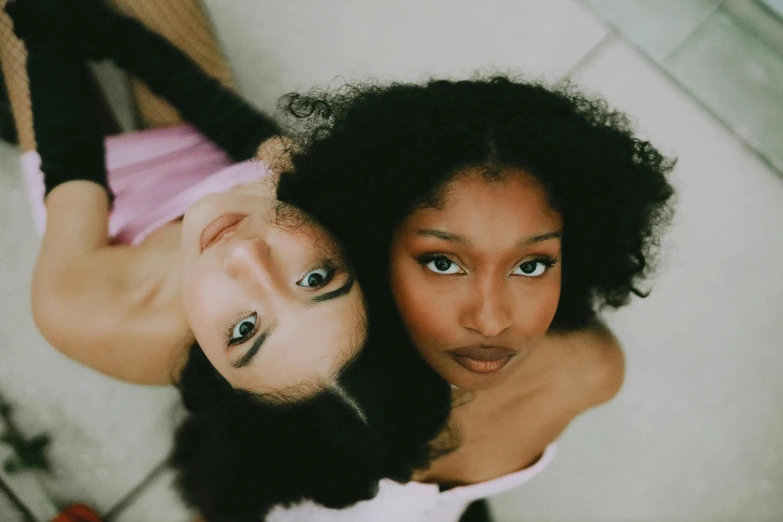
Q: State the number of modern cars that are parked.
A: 0